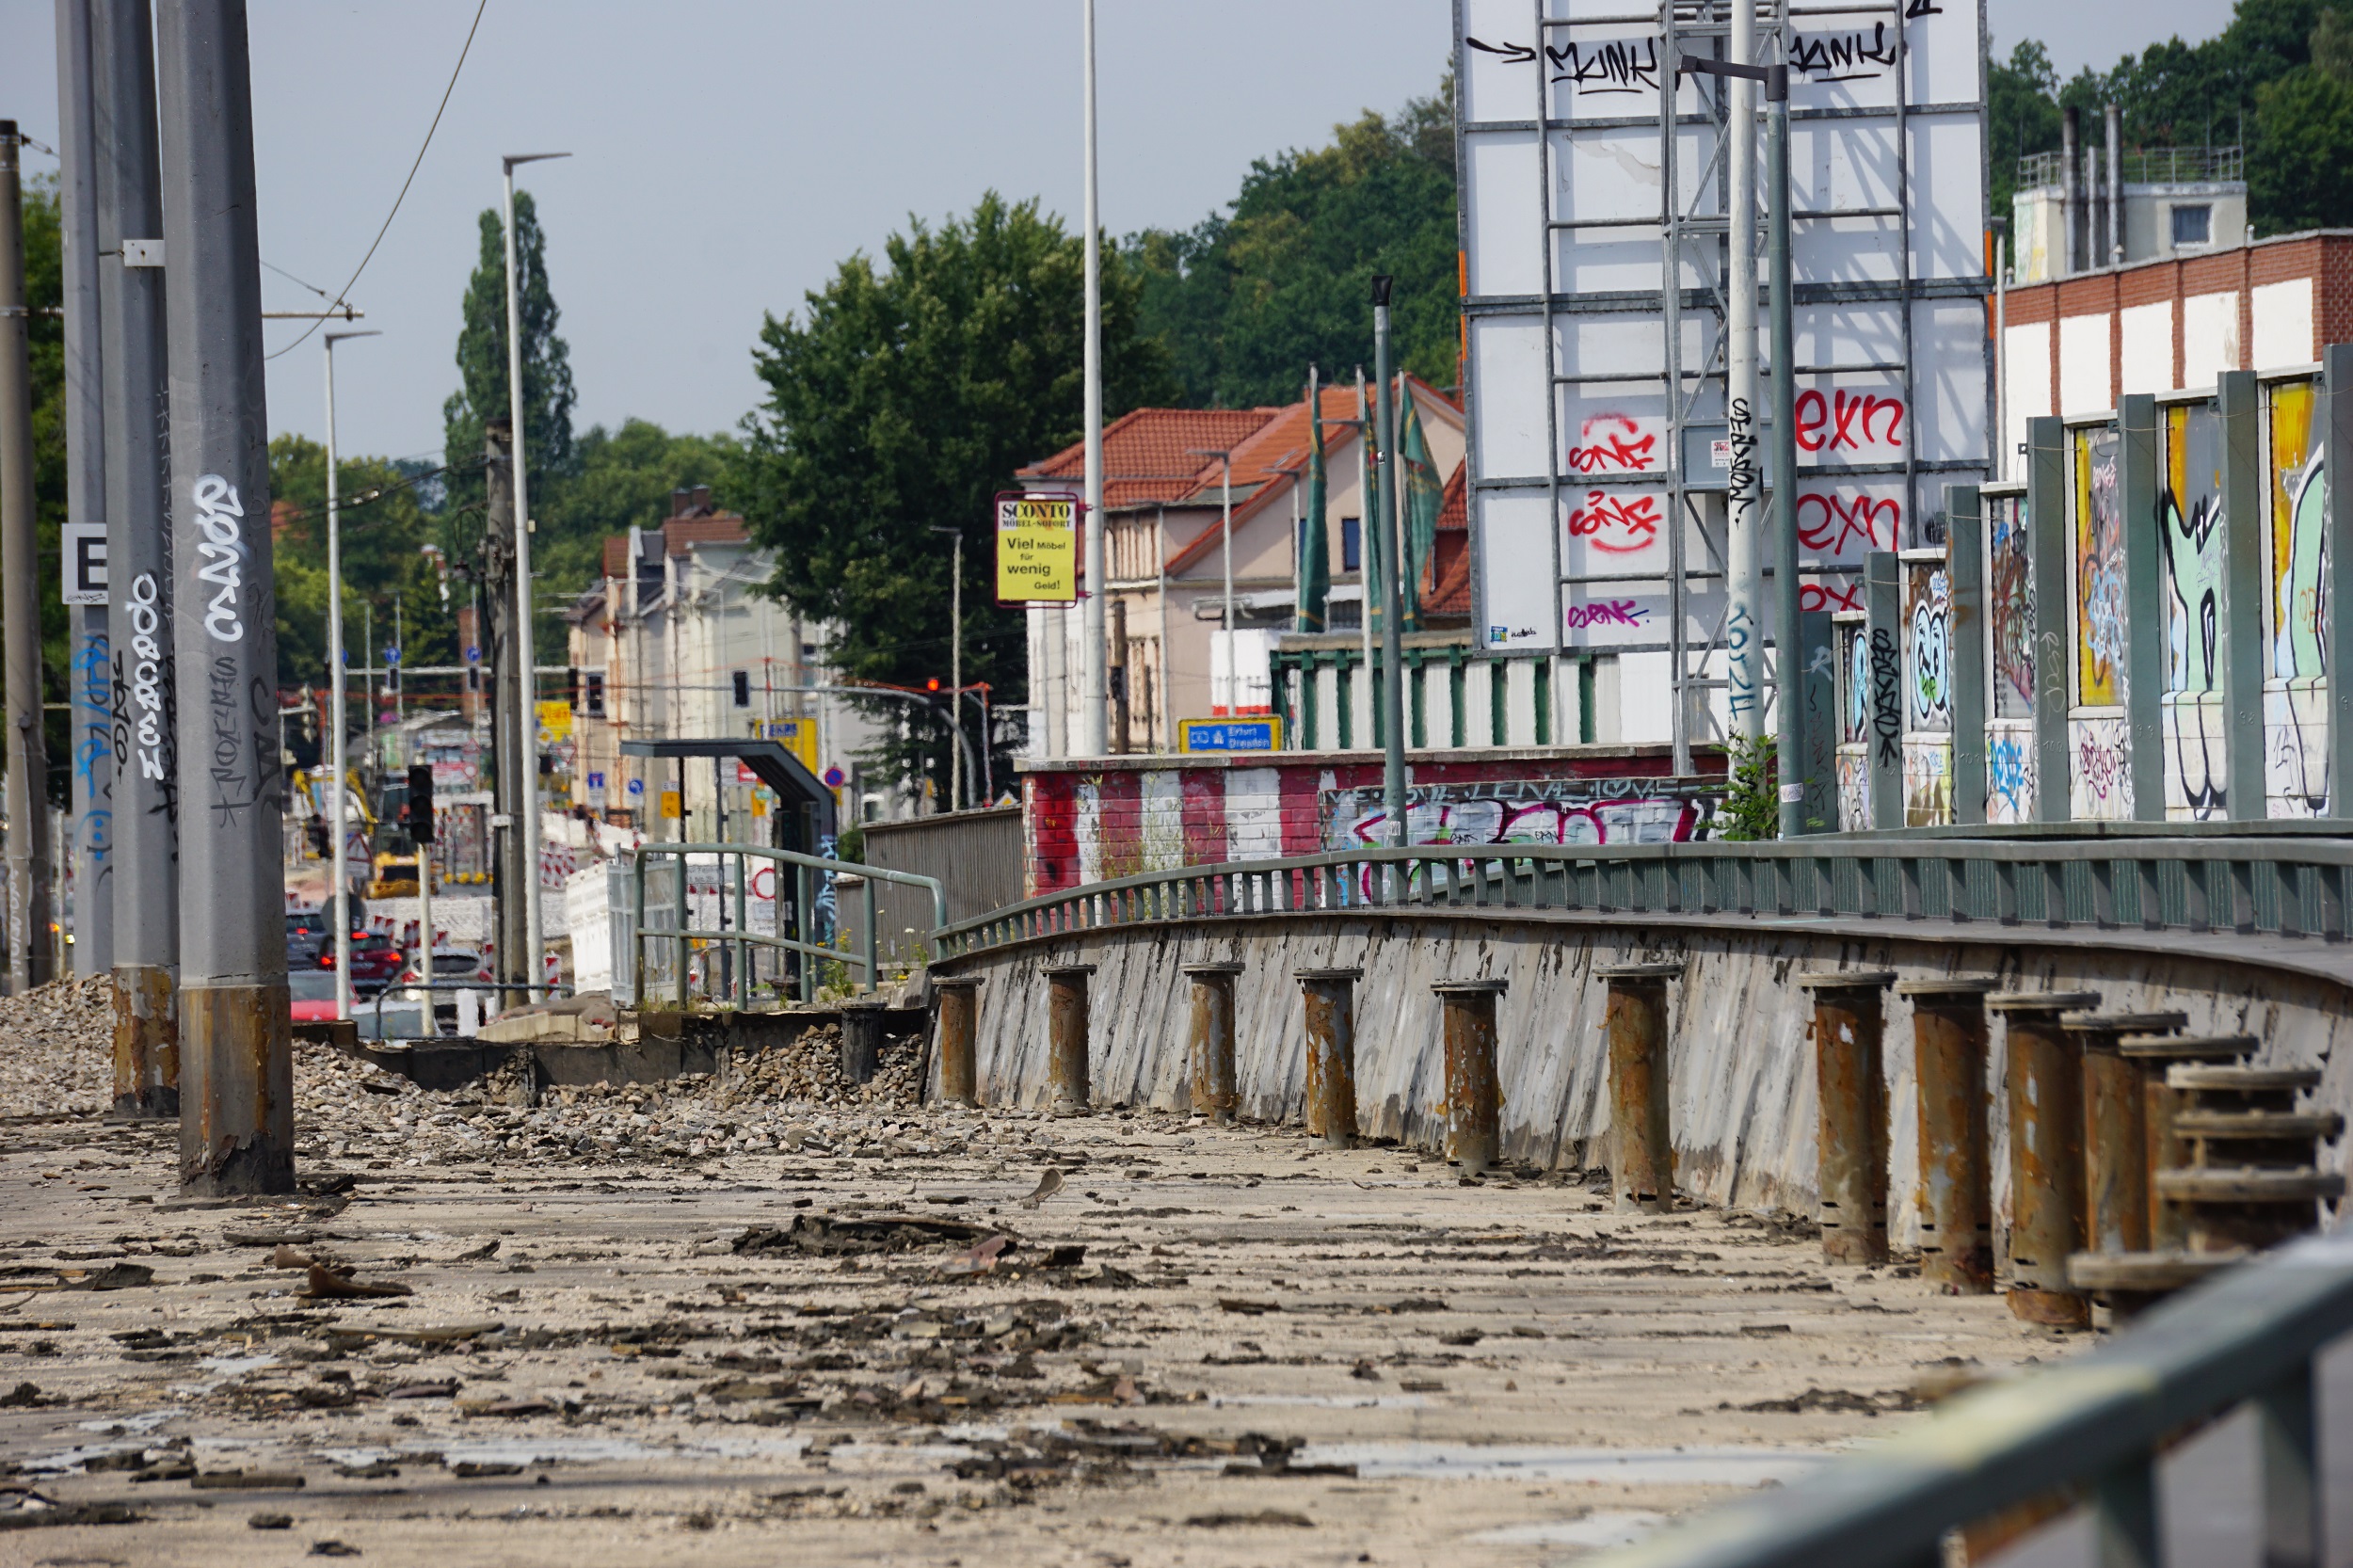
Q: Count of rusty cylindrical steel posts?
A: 15